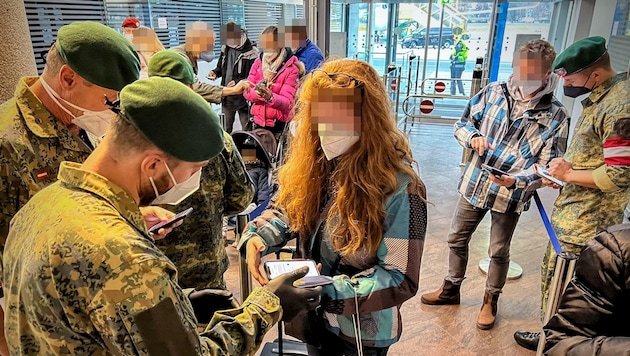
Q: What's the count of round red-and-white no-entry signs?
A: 3